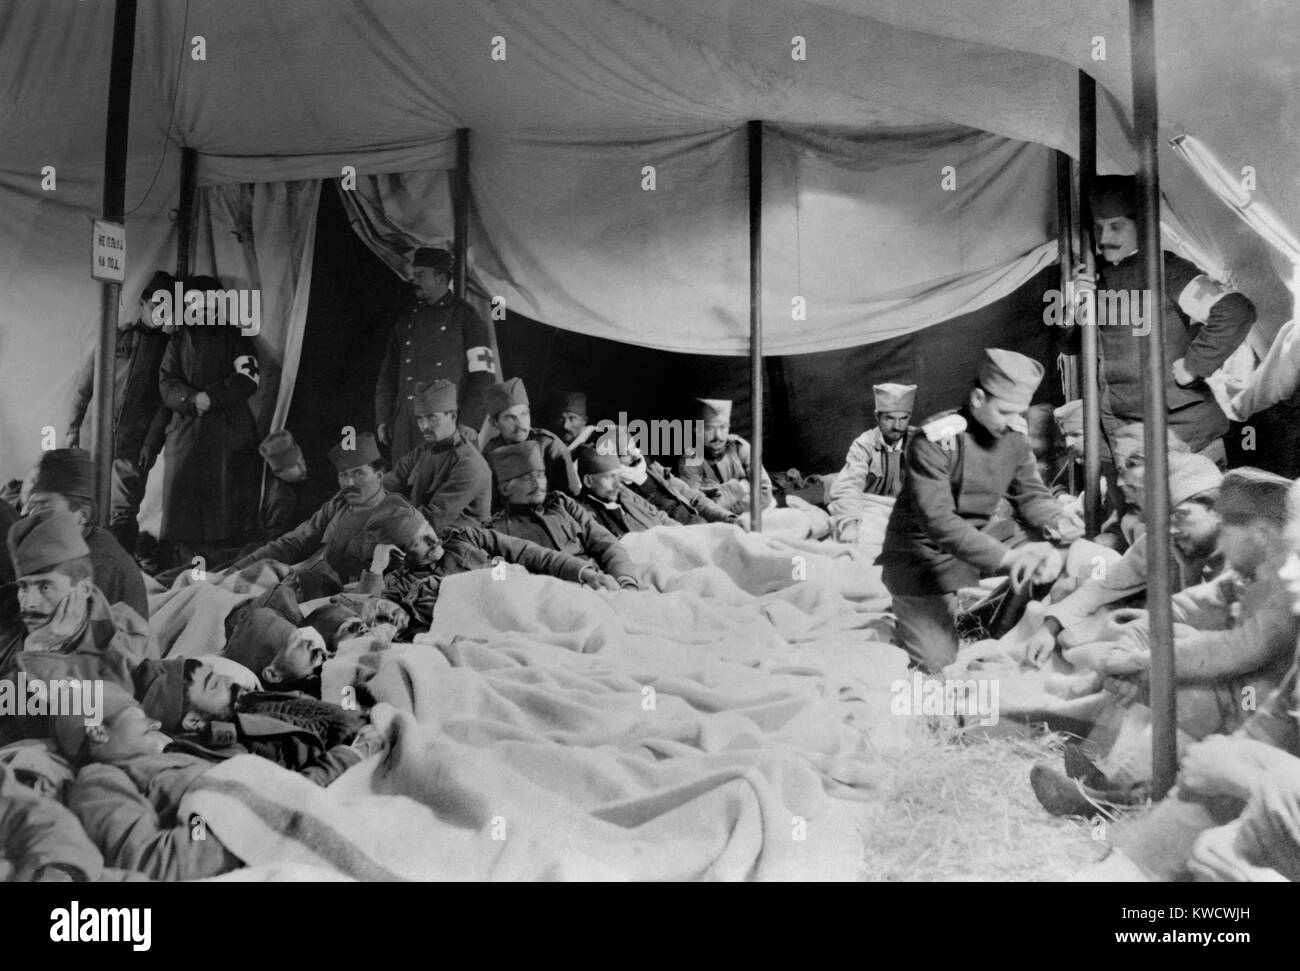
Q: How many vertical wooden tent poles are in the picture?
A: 7